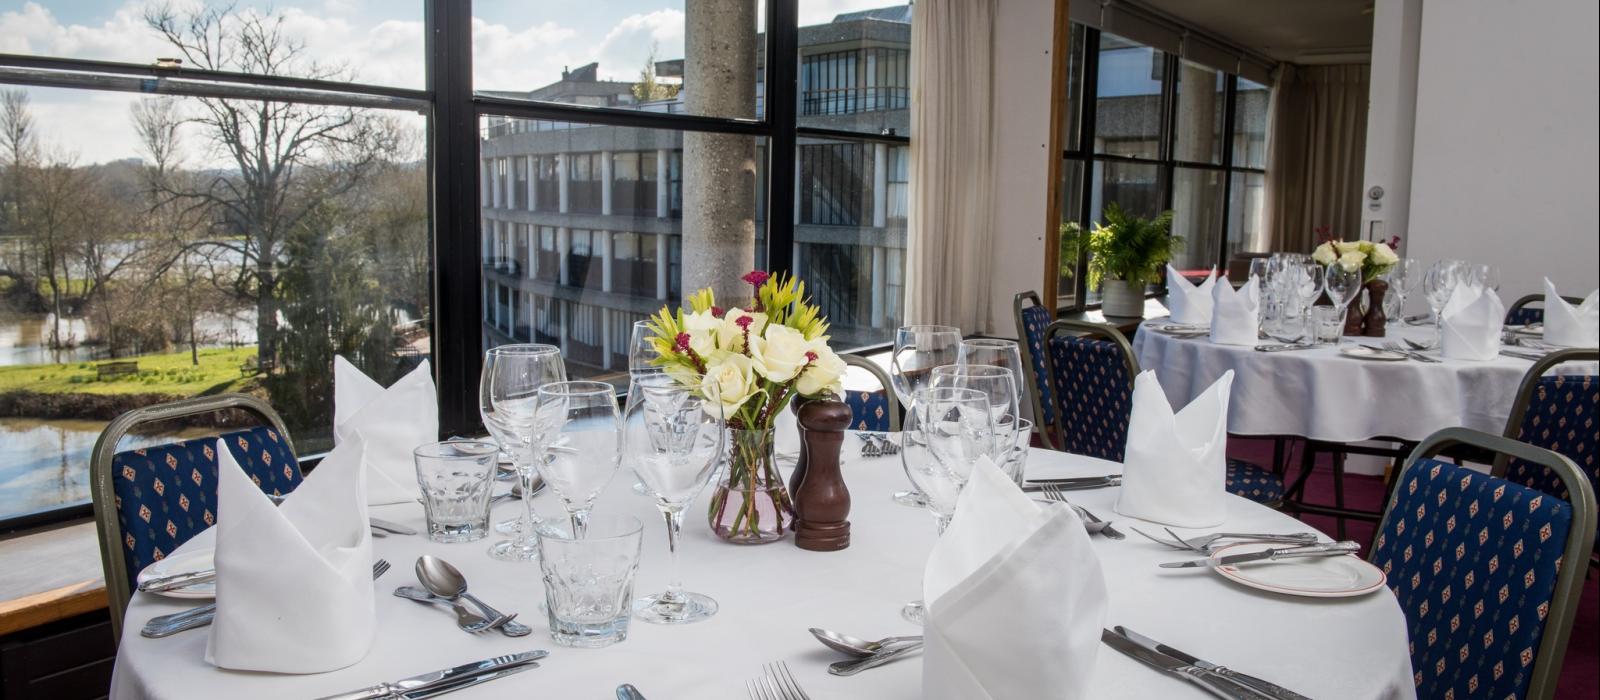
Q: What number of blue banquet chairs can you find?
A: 7